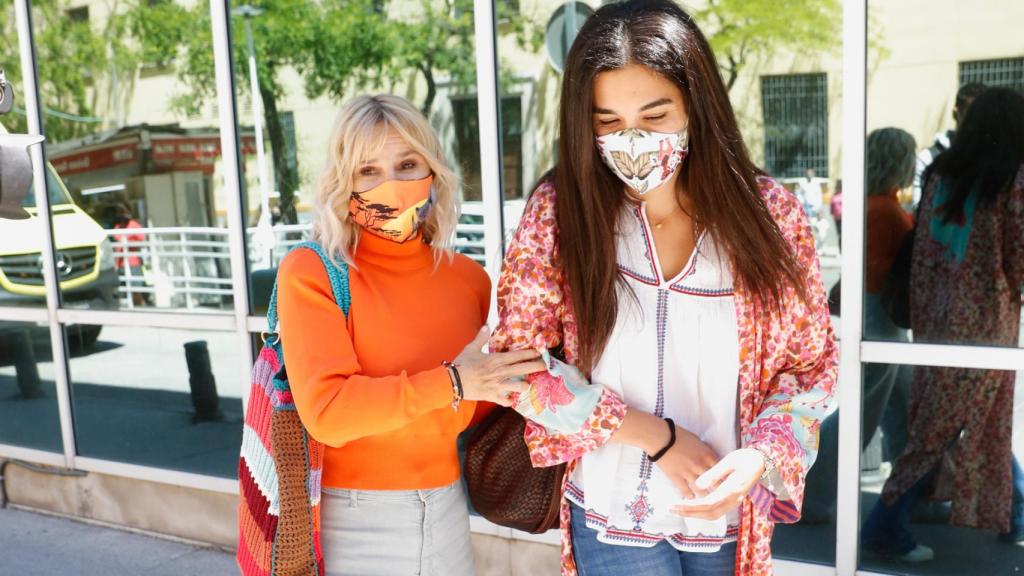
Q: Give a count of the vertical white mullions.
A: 4